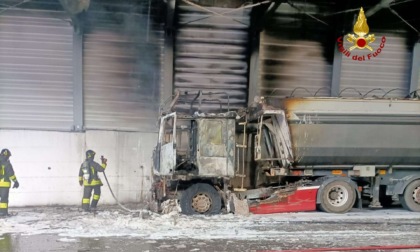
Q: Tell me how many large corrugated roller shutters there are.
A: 5